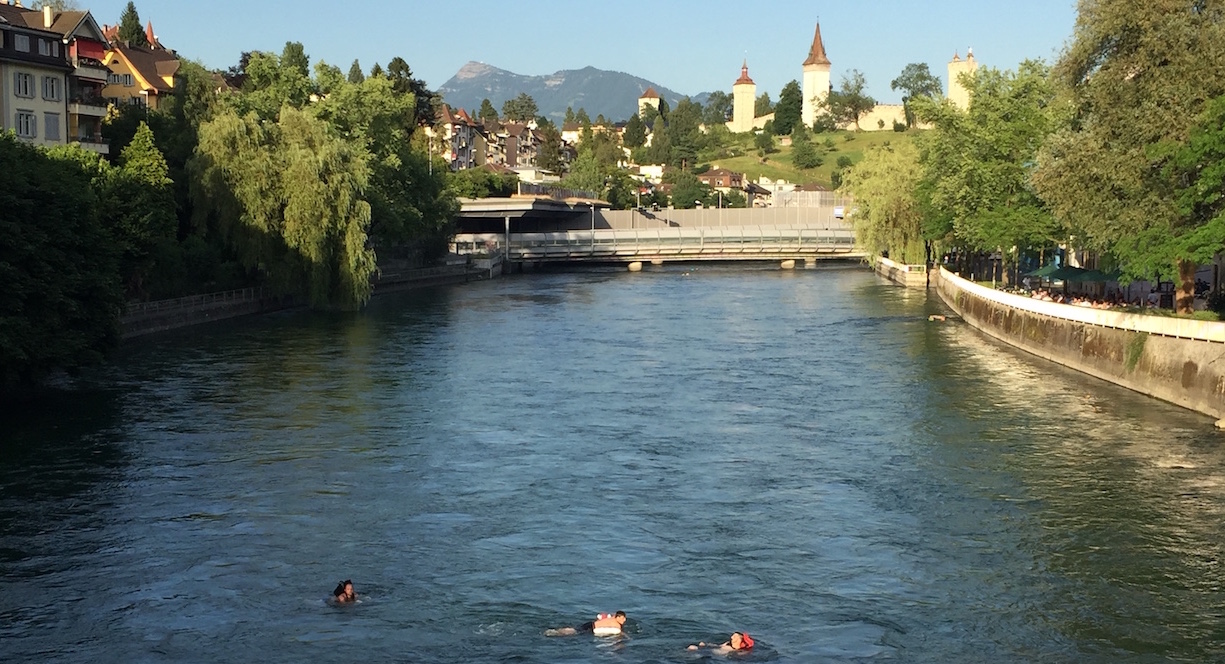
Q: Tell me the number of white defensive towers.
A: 4